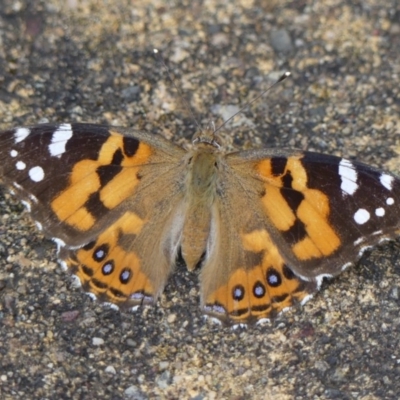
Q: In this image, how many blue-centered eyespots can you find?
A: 6